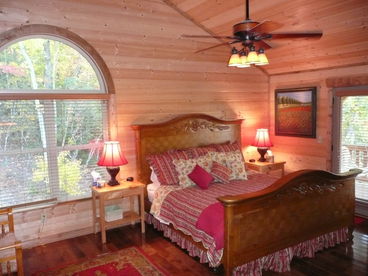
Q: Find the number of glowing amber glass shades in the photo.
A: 4